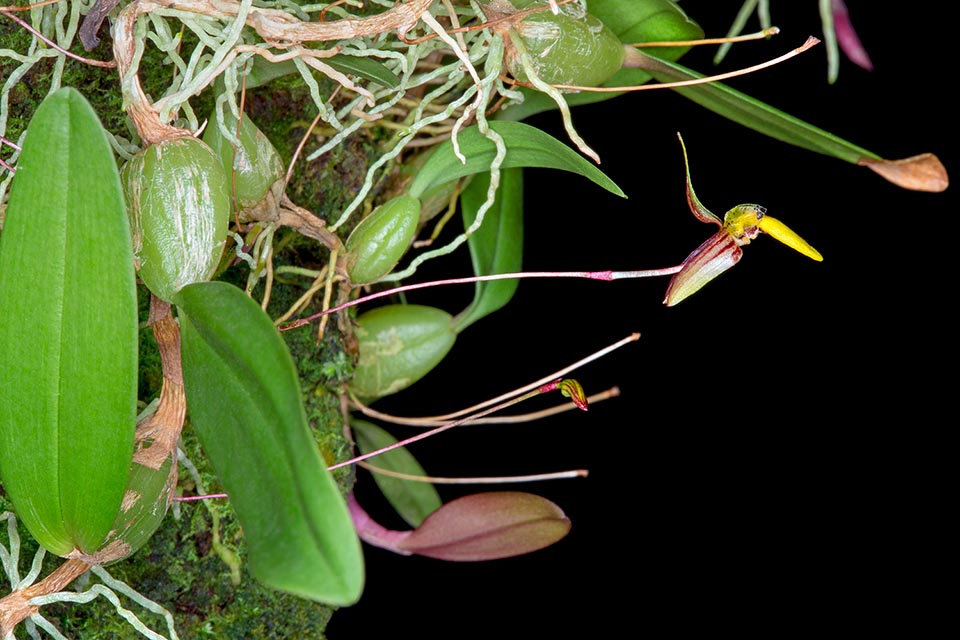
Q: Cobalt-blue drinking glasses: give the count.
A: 0